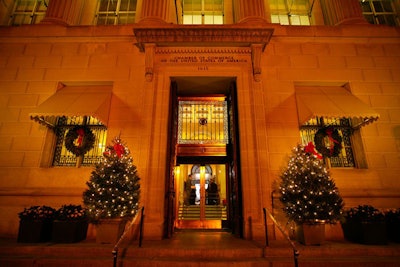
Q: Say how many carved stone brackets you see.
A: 2